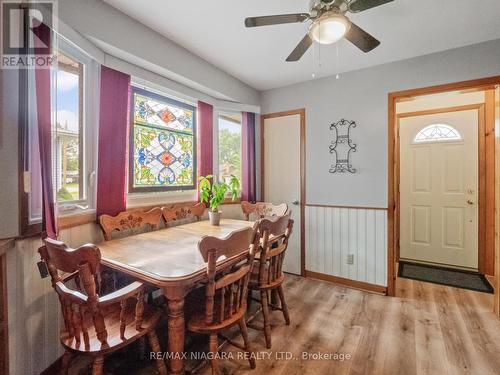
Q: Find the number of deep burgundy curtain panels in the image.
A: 4